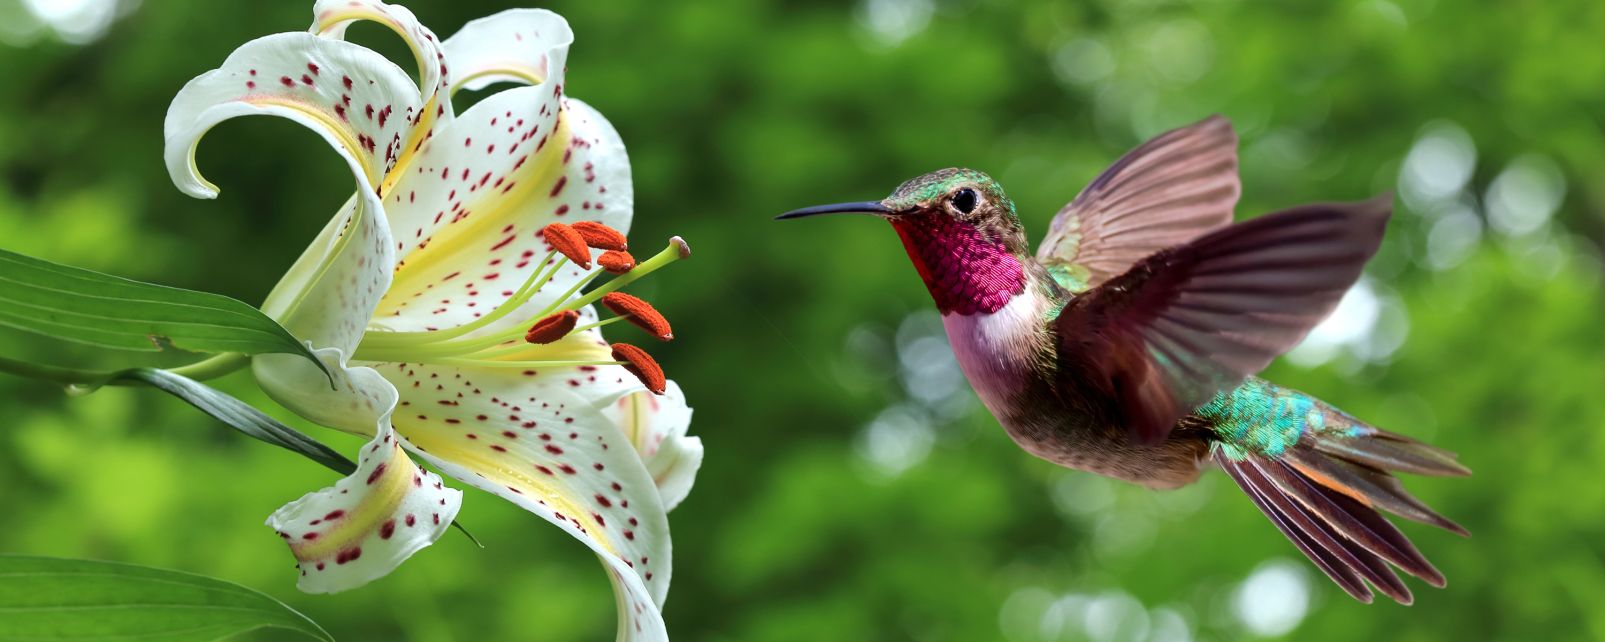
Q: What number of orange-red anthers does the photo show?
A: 6